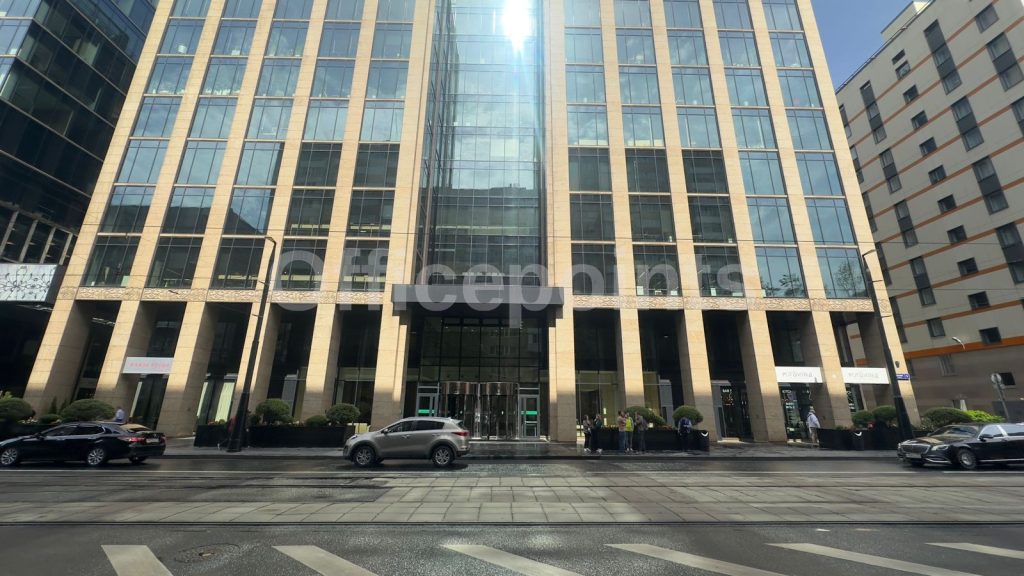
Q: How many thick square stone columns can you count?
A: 12